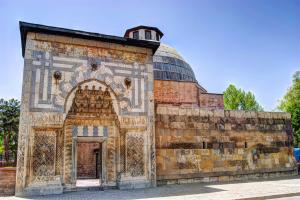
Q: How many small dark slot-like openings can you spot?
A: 2